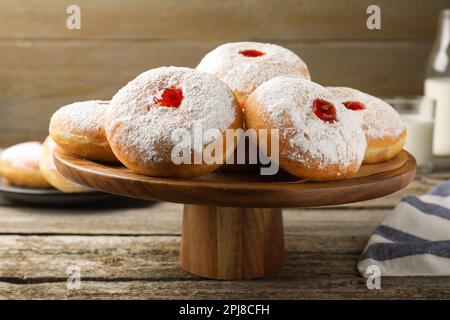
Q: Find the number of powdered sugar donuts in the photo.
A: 7